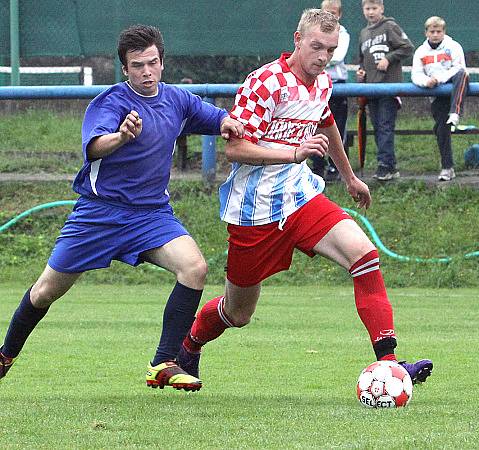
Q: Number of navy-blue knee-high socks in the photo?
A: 2